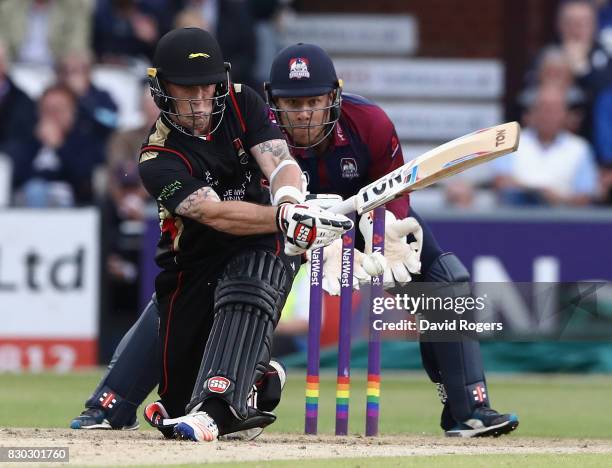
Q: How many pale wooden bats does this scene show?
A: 1